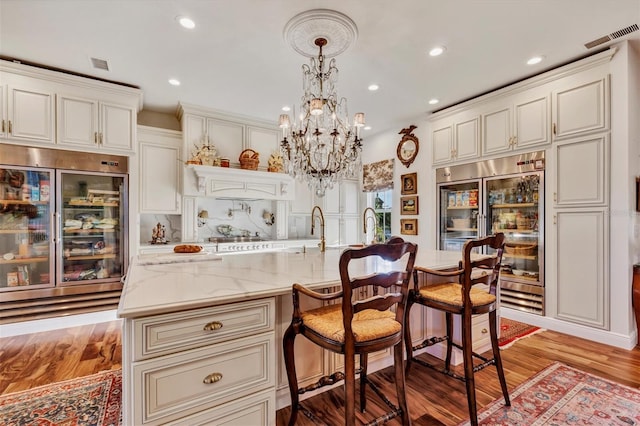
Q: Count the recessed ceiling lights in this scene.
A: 8